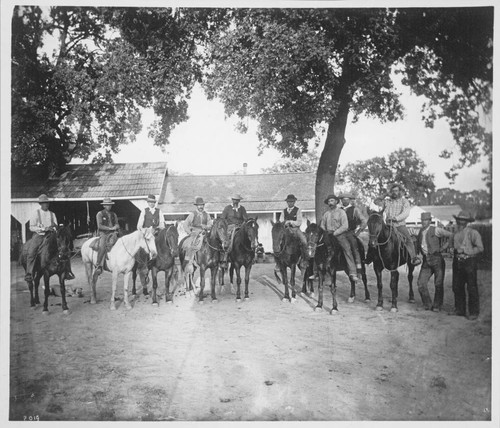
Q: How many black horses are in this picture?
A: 7